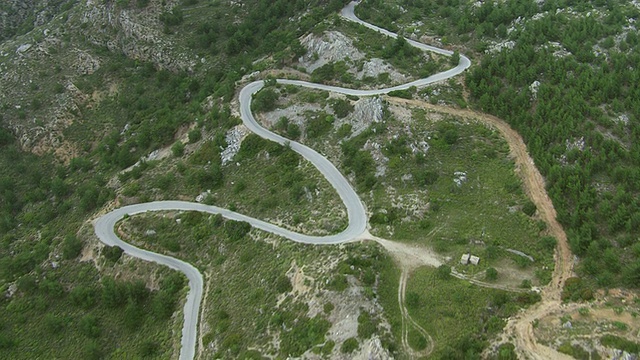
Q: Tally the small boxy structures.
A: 2